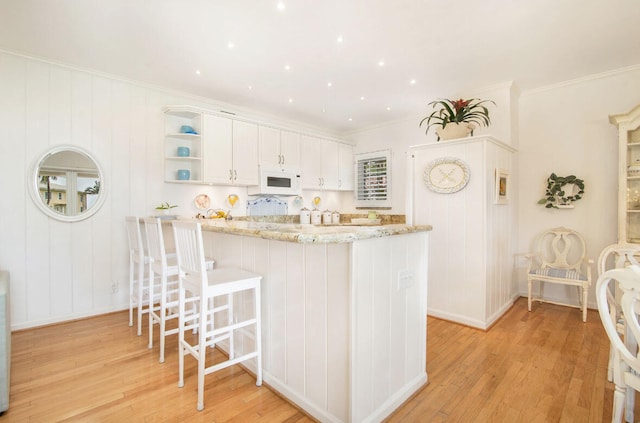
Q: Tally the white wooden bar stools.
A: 3